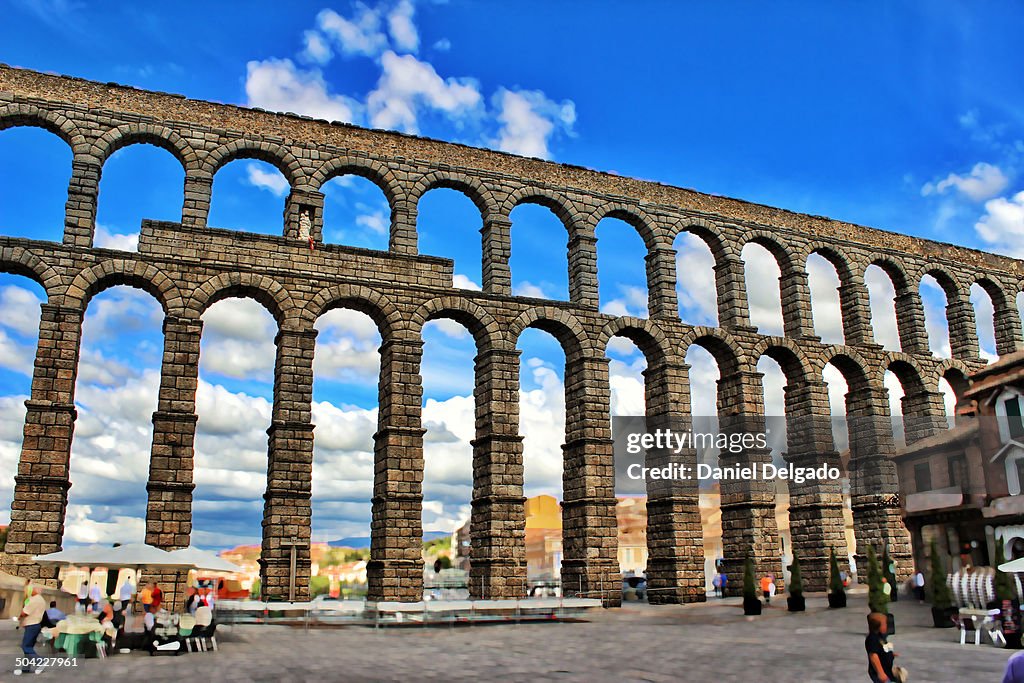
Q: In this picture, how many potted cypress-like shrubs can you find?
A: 7